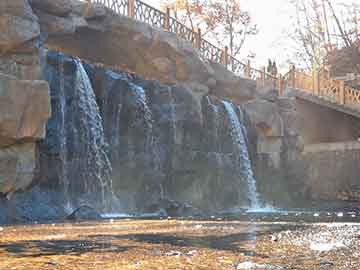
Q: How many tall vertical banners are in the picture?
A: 0